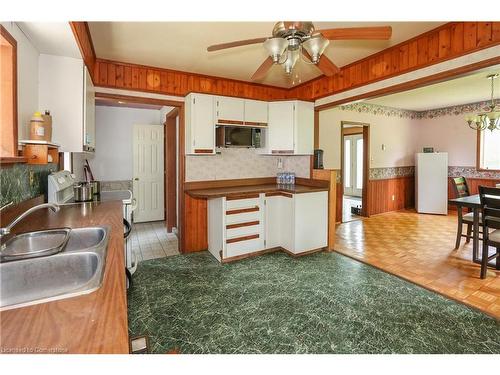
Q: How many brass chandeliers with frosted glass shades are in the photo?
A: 1